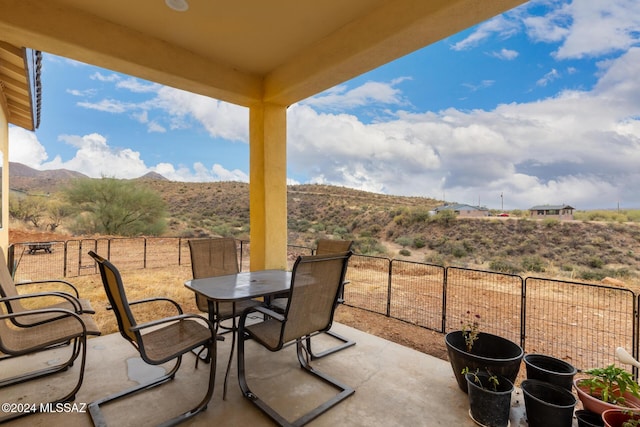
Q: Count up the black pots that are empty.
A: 3